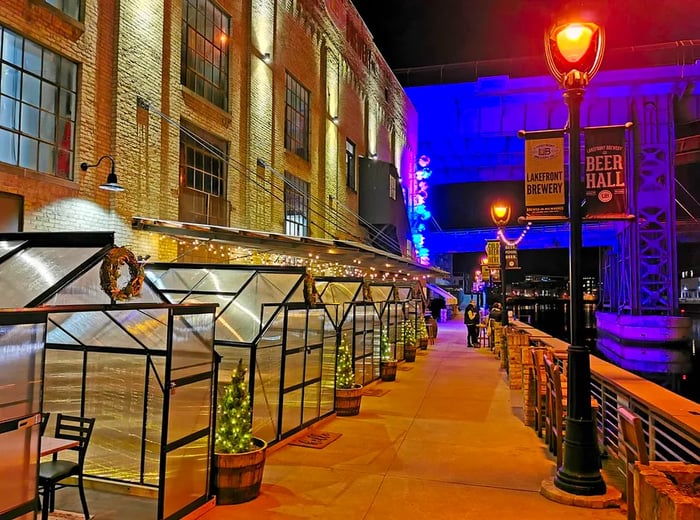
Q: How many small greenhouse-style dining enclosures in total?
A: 5